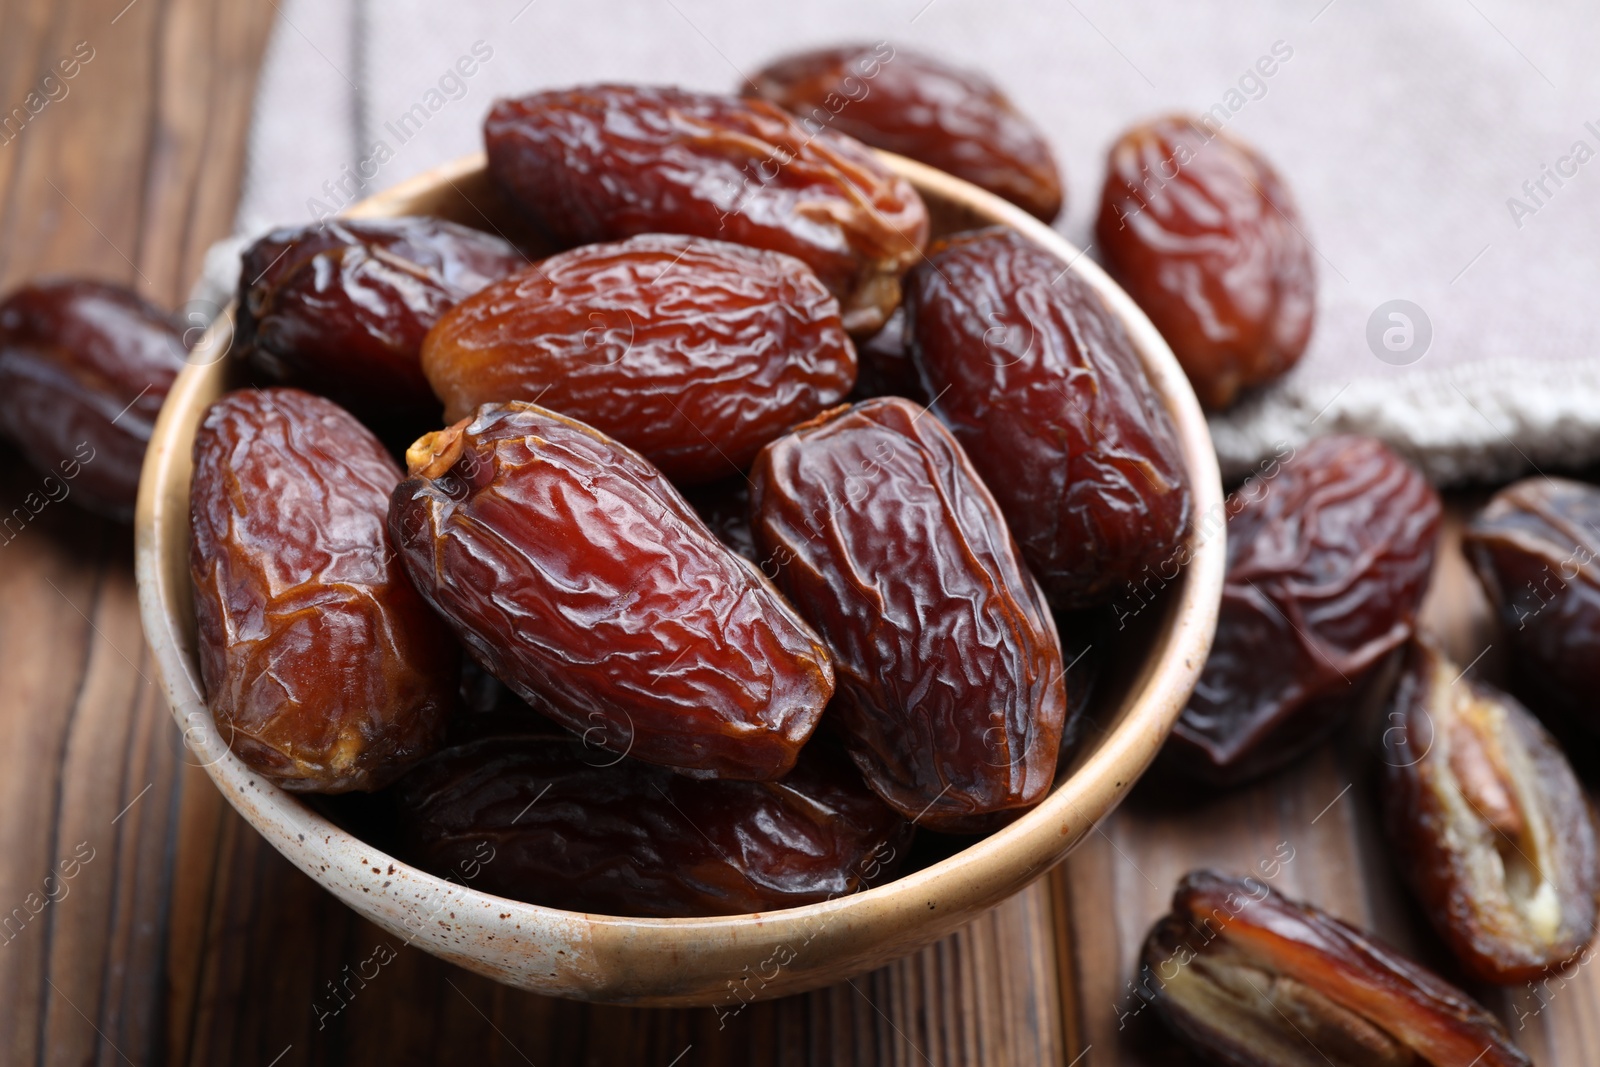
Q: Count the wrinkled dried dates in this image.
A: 15